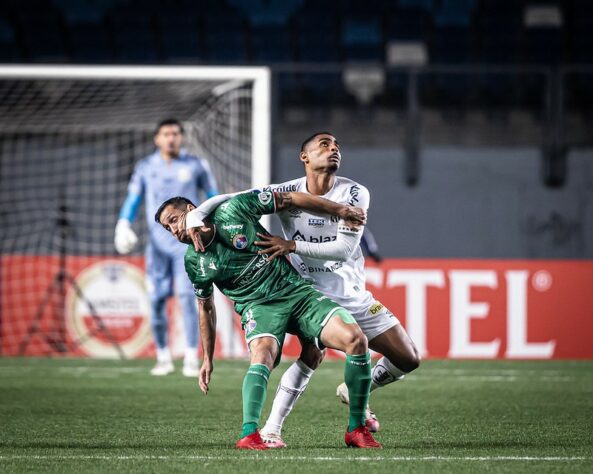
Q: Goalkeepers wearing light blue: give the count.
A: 1